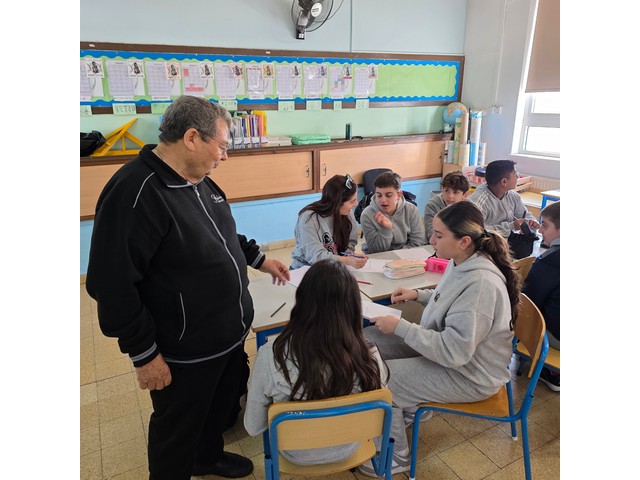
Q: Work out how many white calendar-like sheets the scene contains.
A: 10